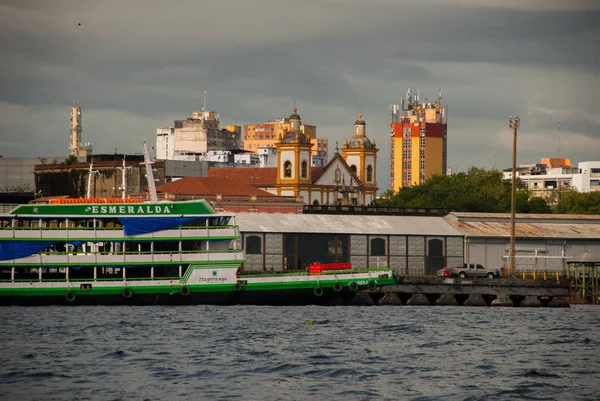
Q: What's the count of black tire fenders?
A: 8